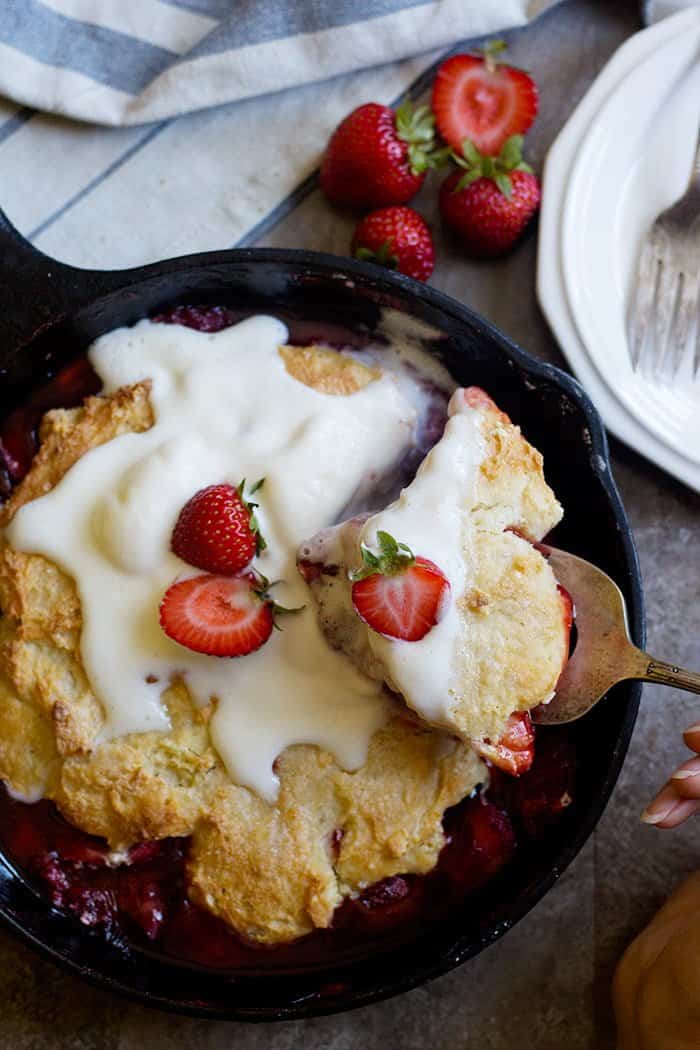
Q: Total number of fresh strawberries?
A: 7